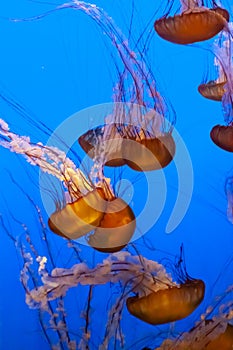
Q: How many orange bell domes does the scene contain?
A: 9